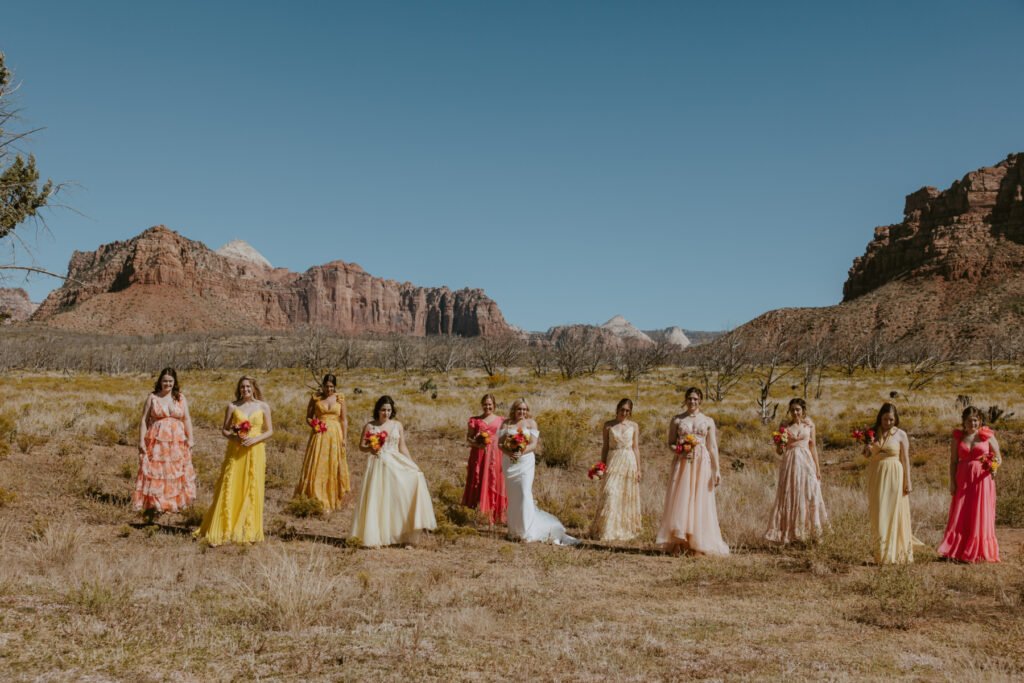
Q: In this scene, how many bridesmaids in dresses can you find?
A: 10